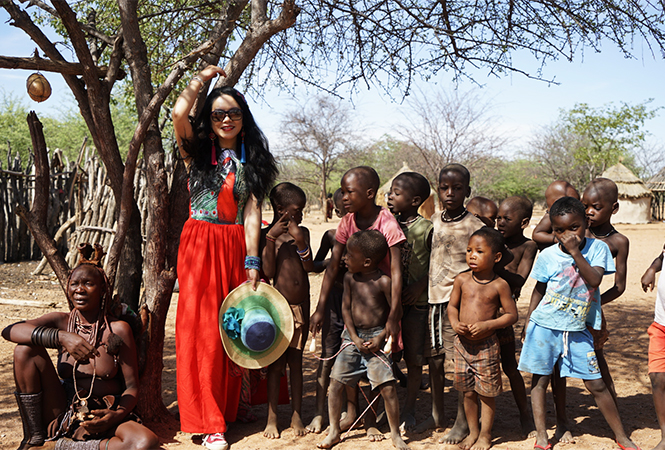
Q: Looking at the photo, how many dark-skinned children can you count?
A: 13